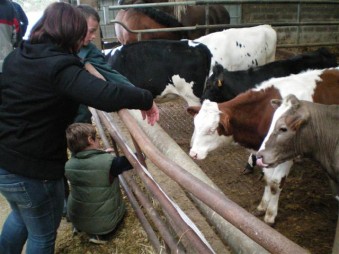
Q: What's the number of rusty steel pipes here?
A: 4